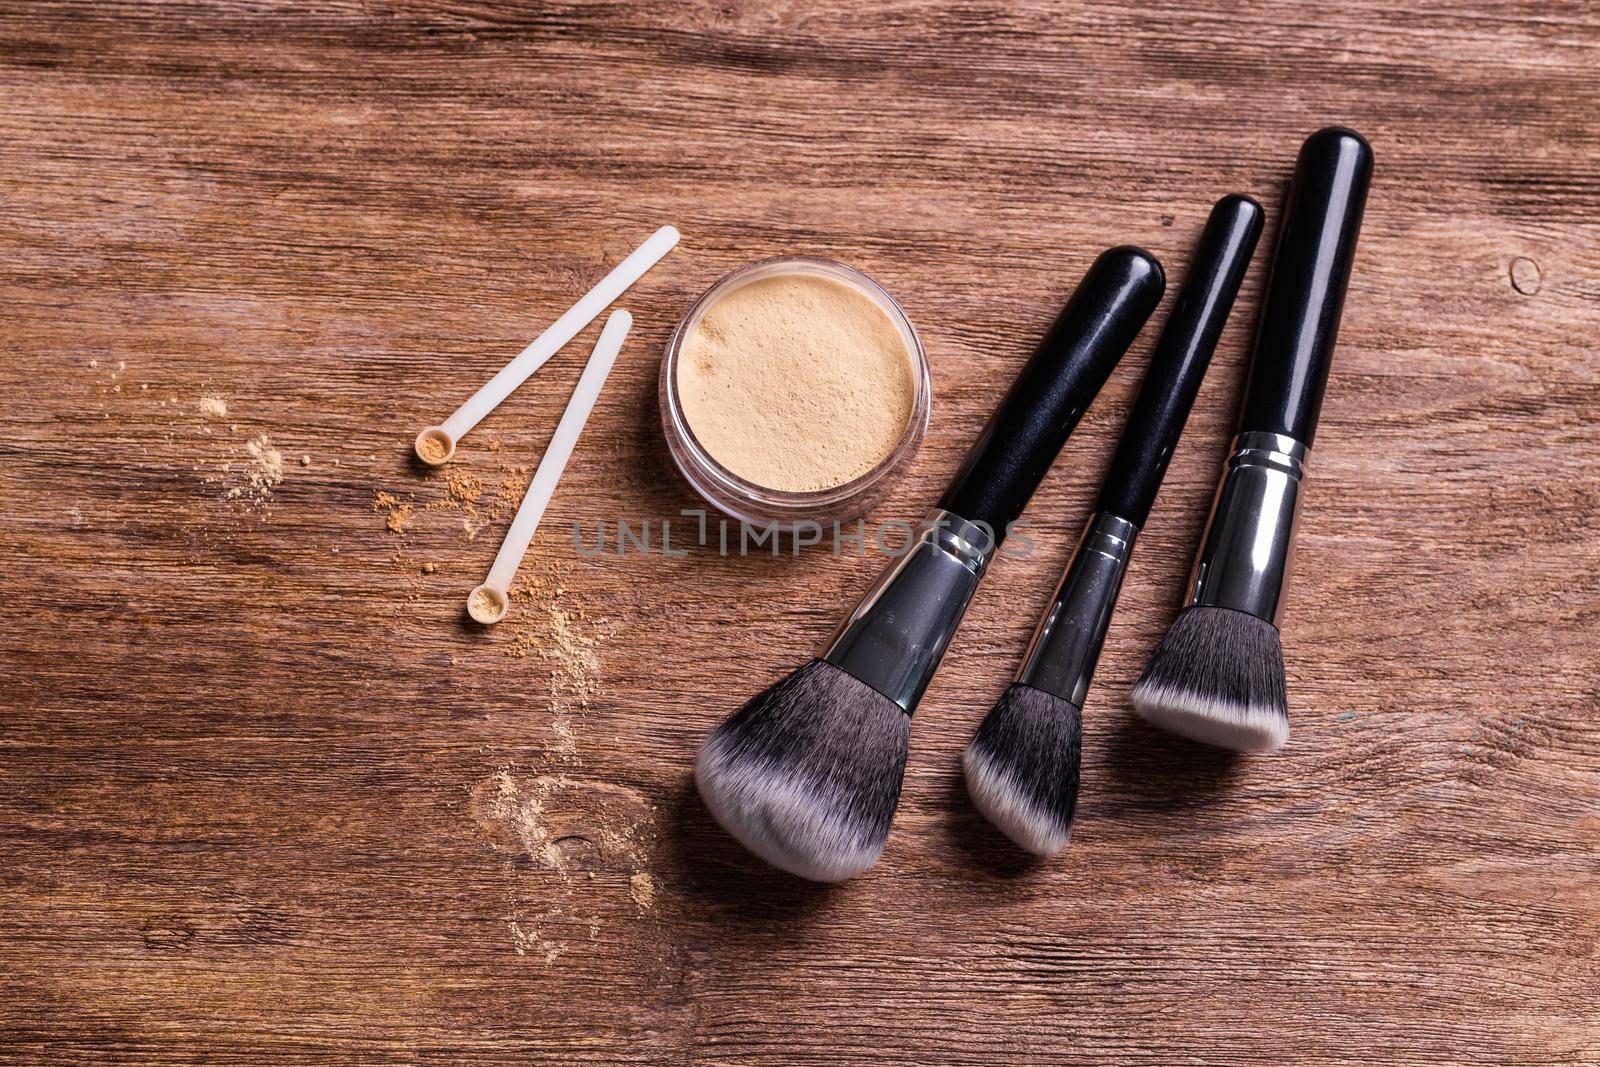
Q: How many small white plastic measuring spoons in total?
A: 2